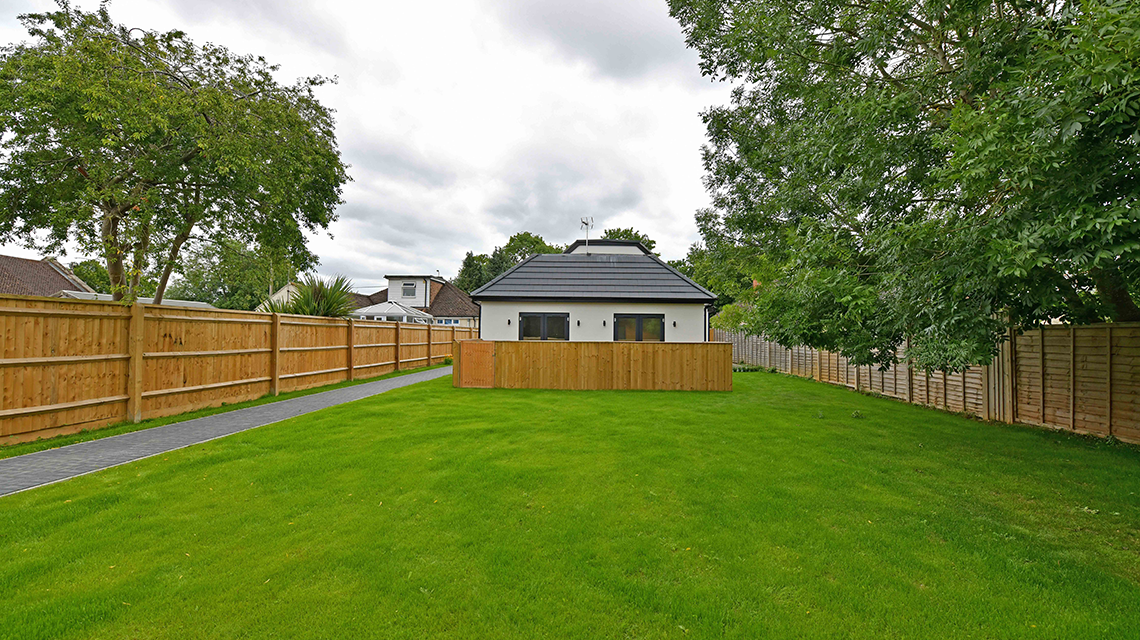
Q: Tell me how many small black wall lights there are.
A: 4